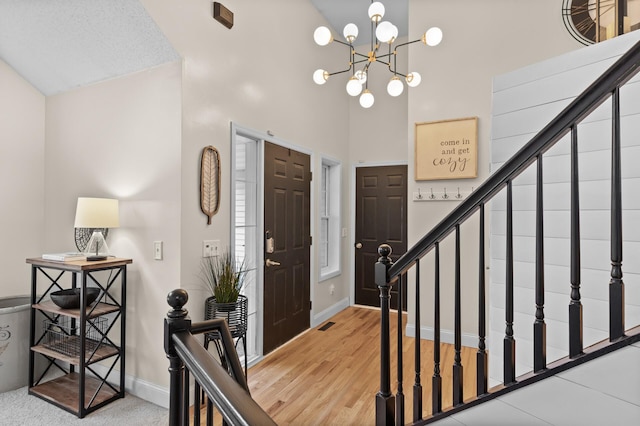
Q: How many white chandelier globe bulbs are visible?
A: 12